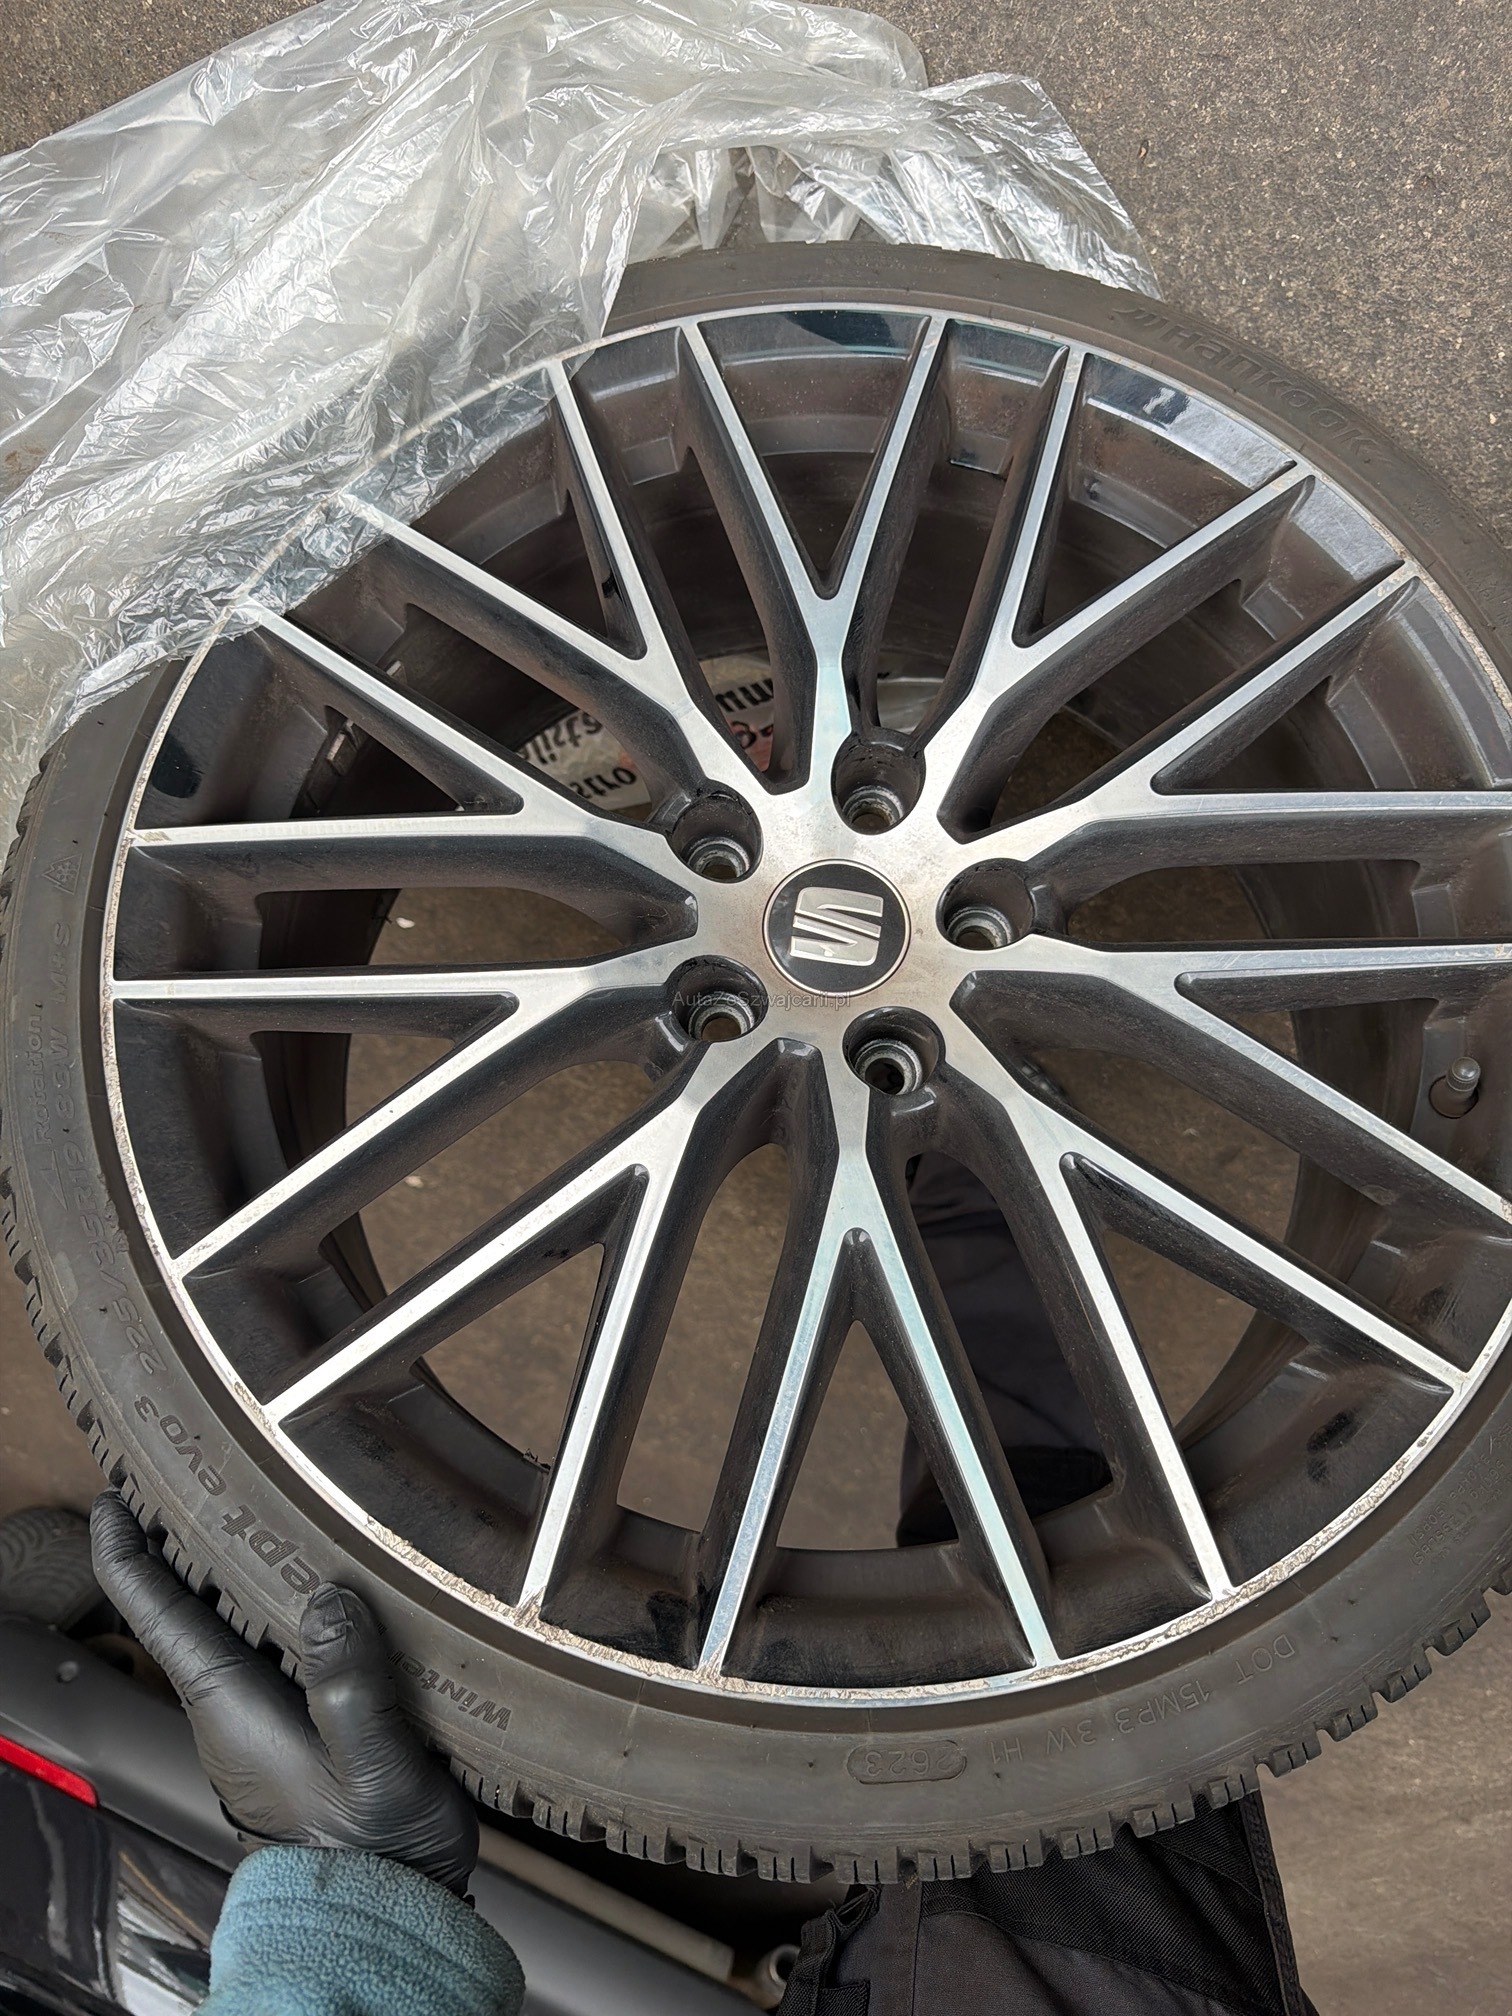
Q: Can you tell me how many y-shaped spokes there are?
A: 10